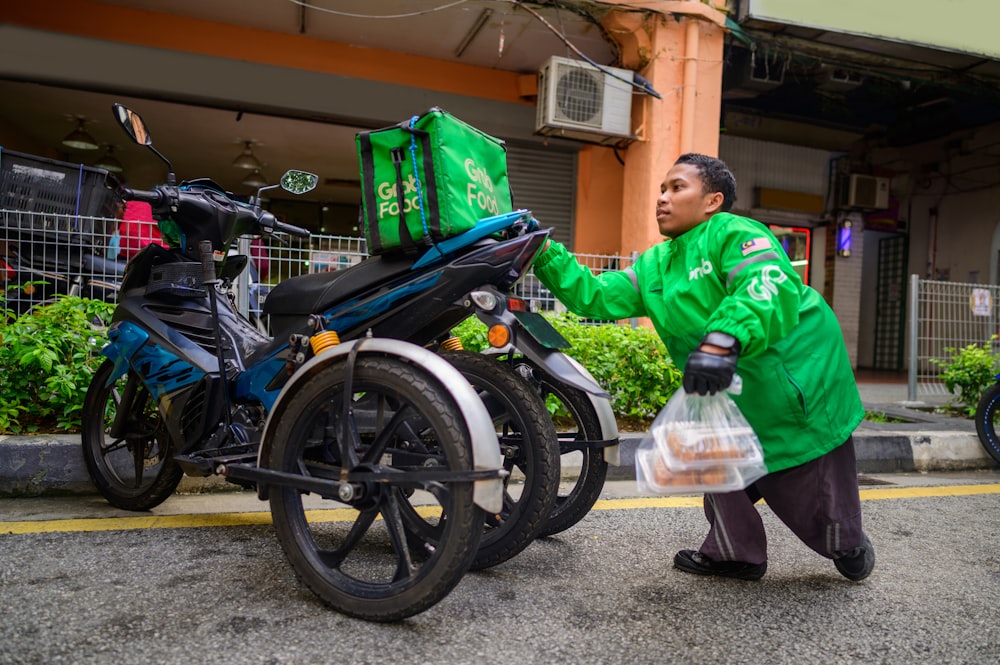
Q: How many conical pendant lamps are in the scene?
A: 4